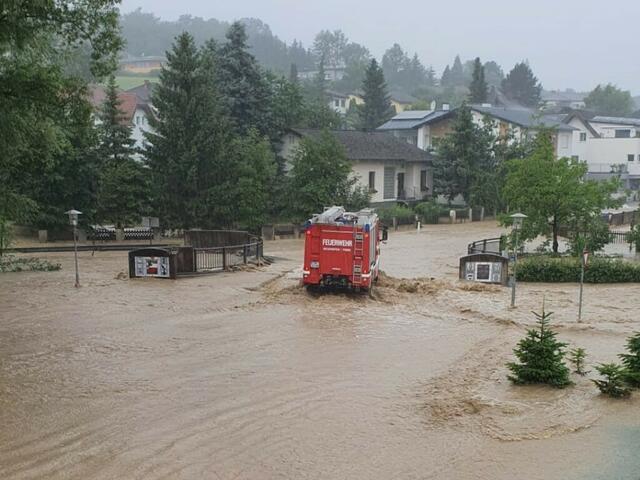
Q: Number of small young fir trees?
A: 4